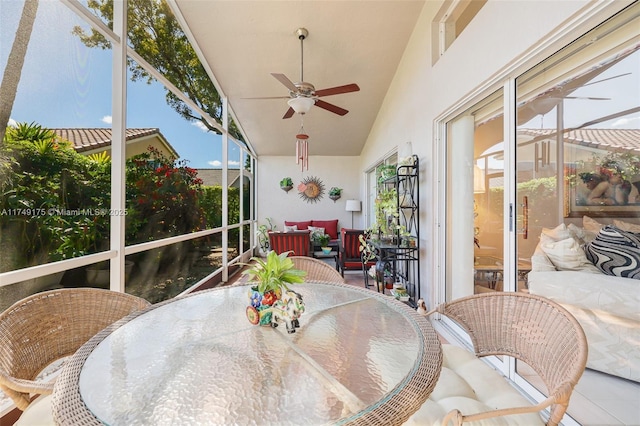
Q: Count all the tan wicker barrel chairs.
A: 3